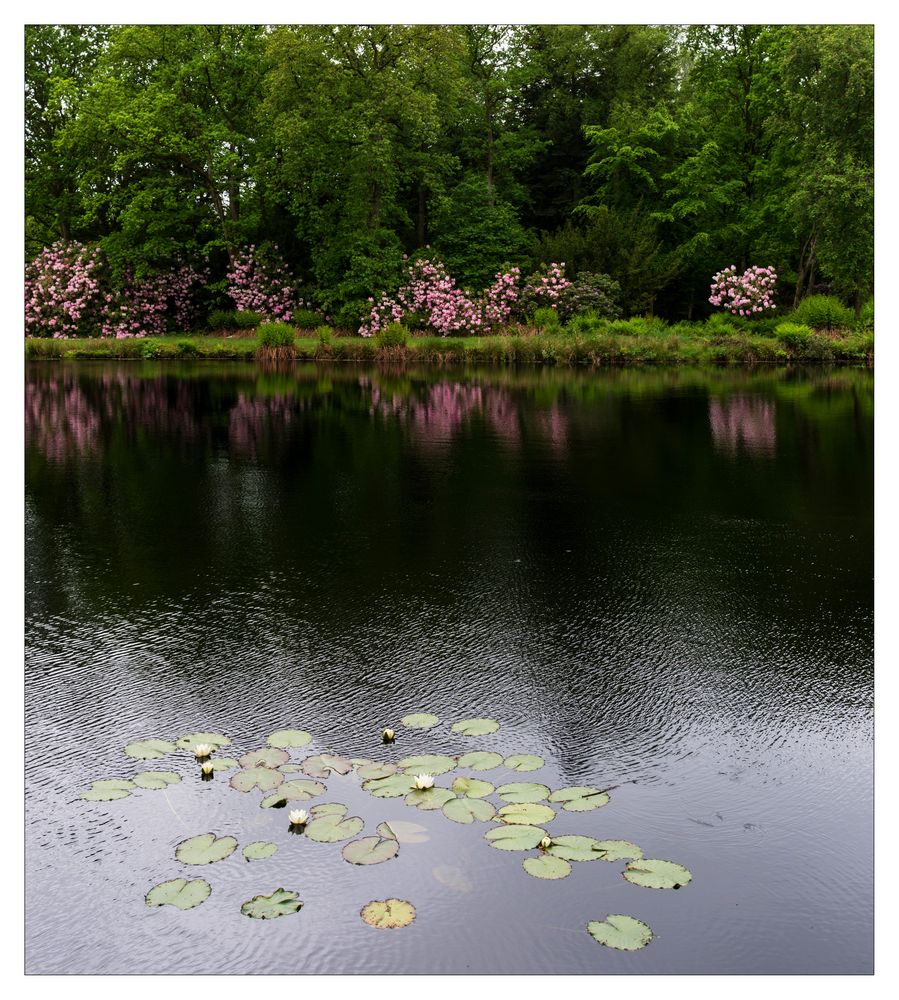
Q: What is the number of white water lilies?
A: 6